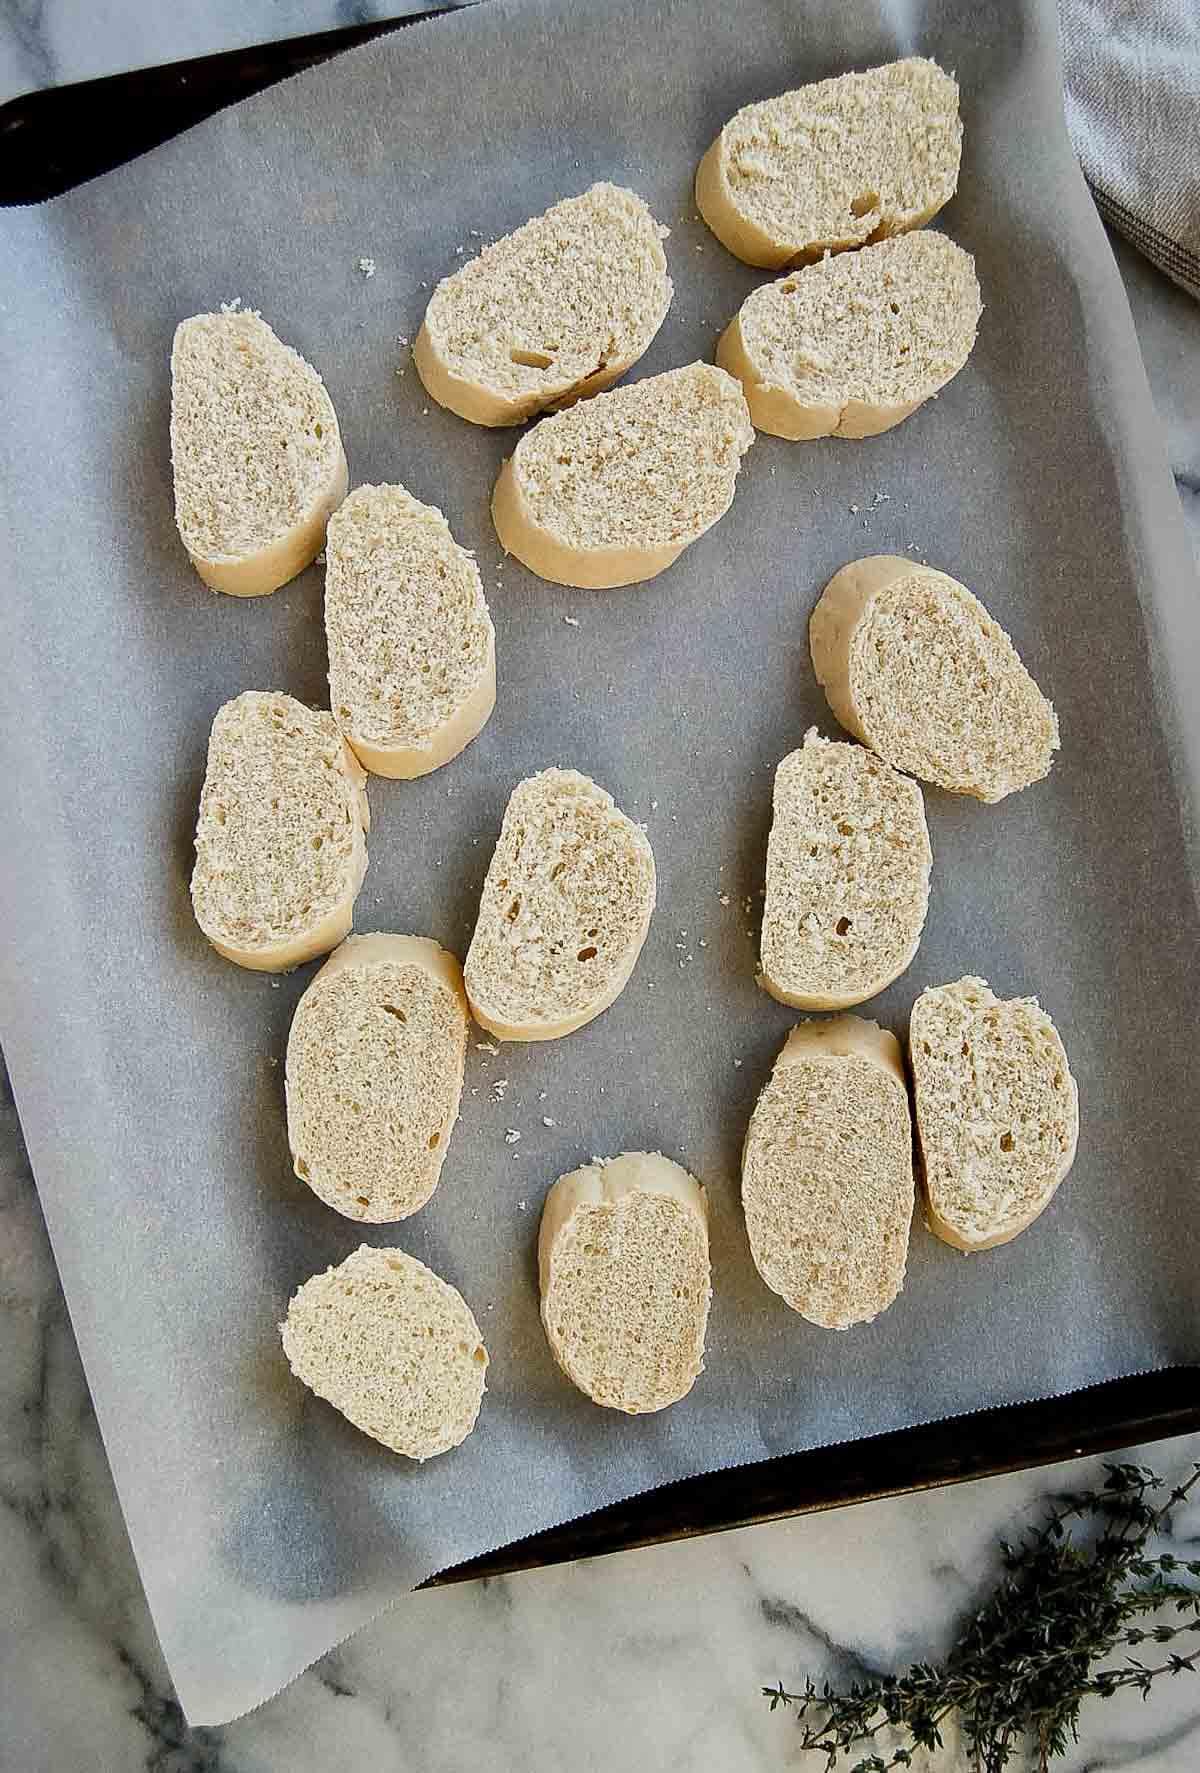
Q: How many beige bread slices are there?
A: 15